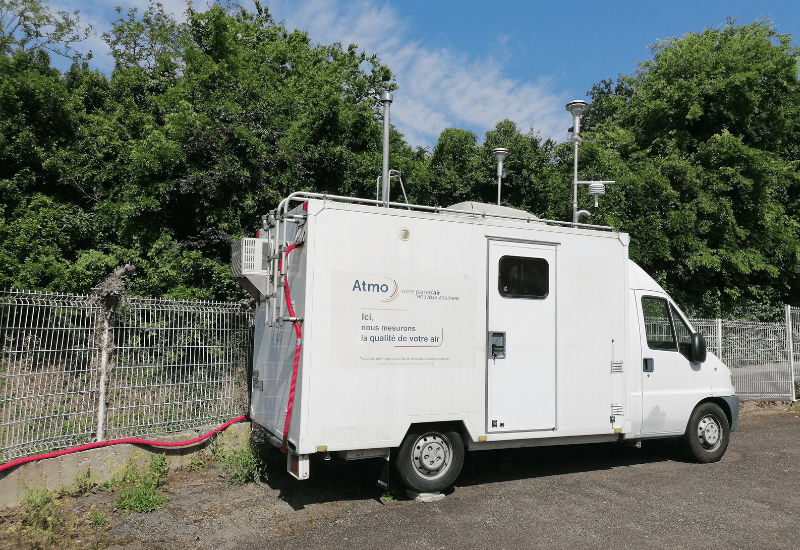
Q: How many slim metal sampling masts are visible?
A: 3